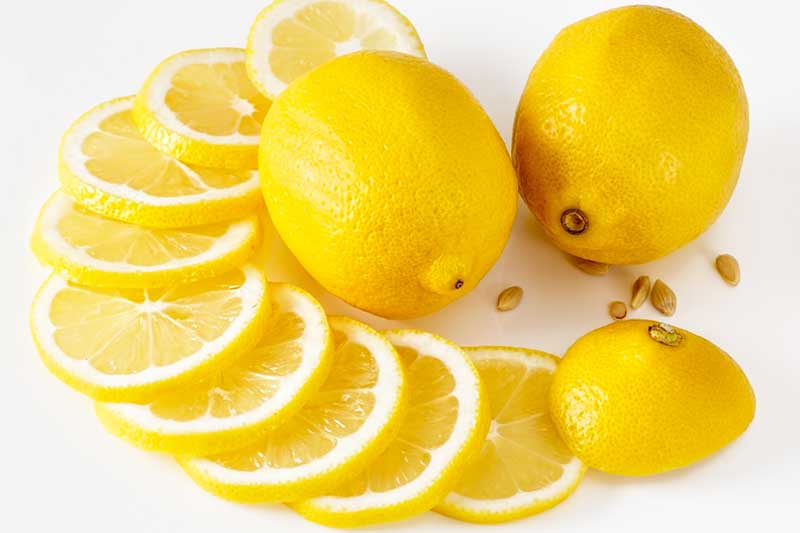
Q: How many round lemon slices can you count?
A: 9